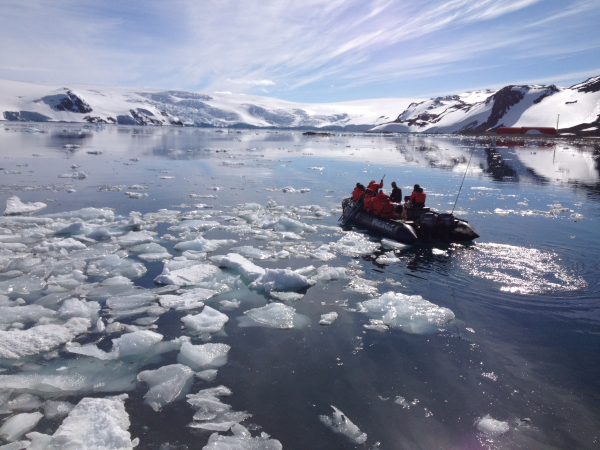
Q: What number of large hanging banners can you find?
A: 0